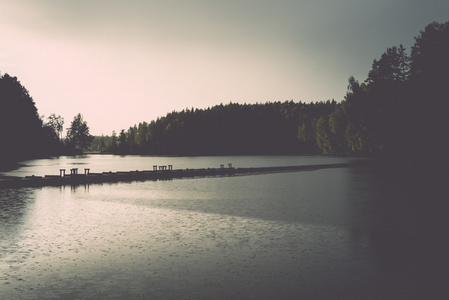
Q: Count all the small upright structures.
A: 8